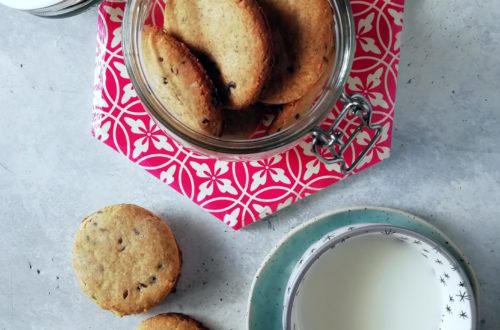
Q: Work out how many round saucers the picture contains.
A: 1